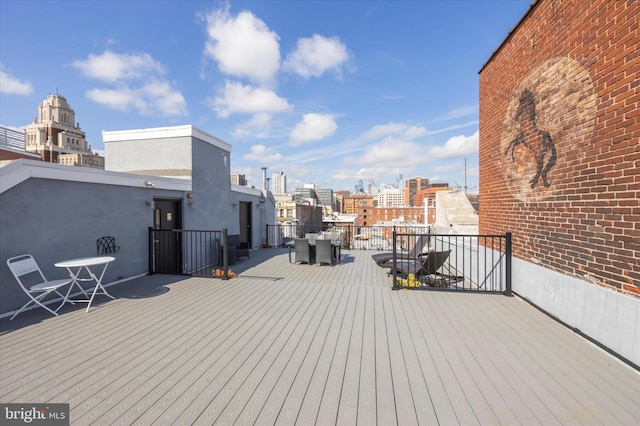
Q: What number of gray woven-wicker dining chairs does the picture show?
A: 4